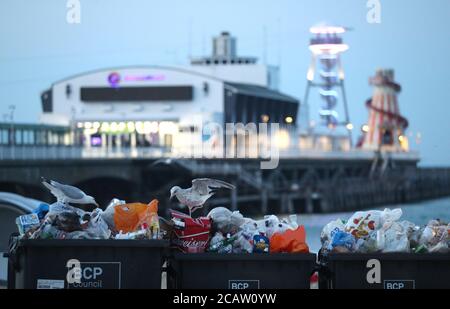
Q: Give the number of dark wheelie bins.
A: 3